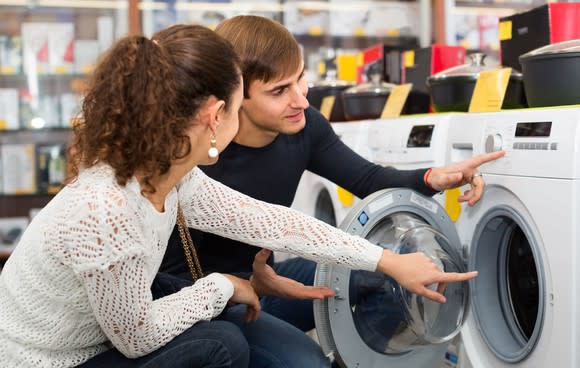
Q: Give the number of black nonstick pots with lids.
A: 4